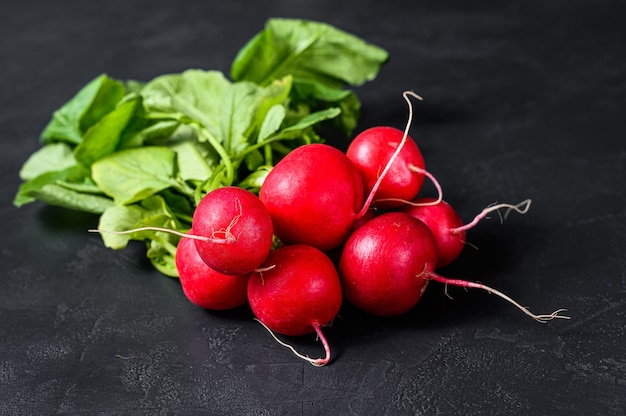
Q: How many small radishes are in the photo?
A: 7